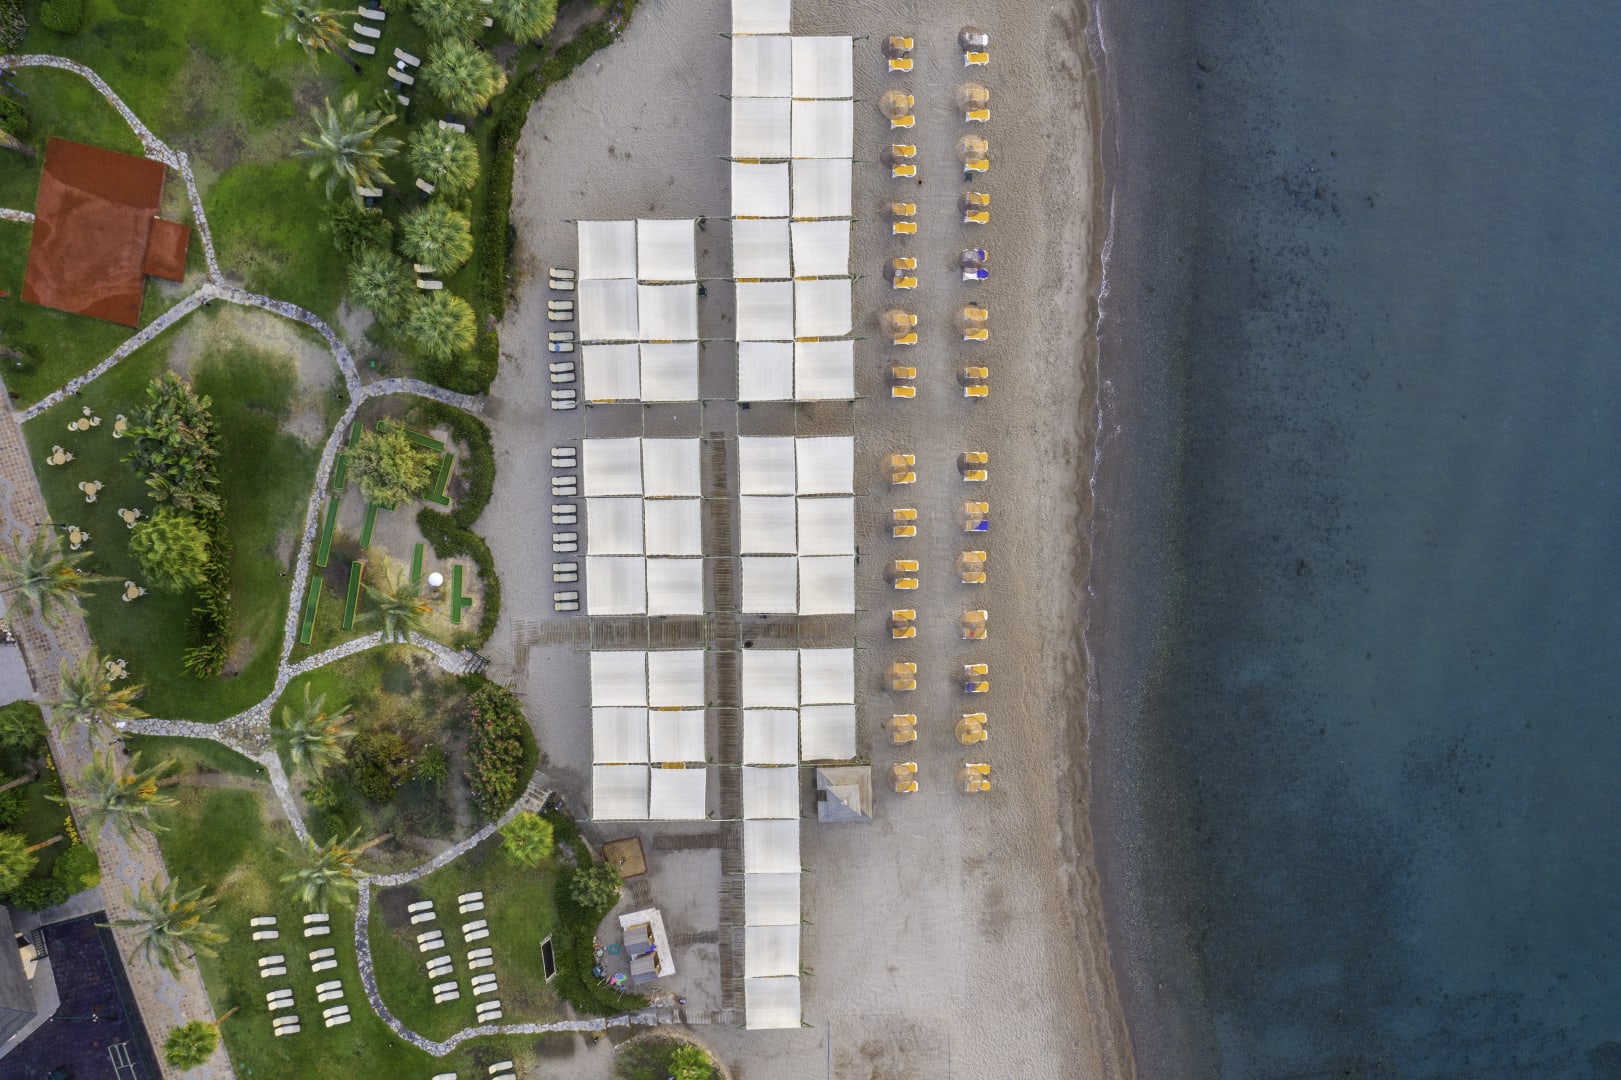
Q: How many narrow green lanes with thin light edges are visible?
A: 10